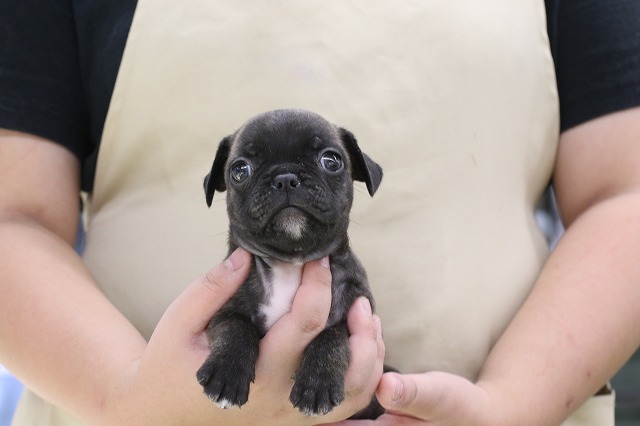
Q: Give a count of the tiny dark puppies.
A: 1